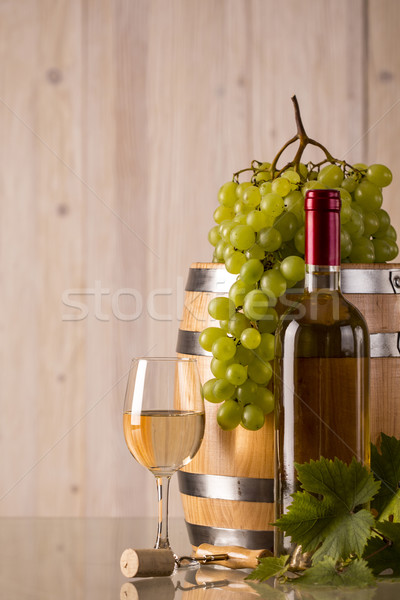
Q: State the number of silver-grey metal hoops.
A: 4